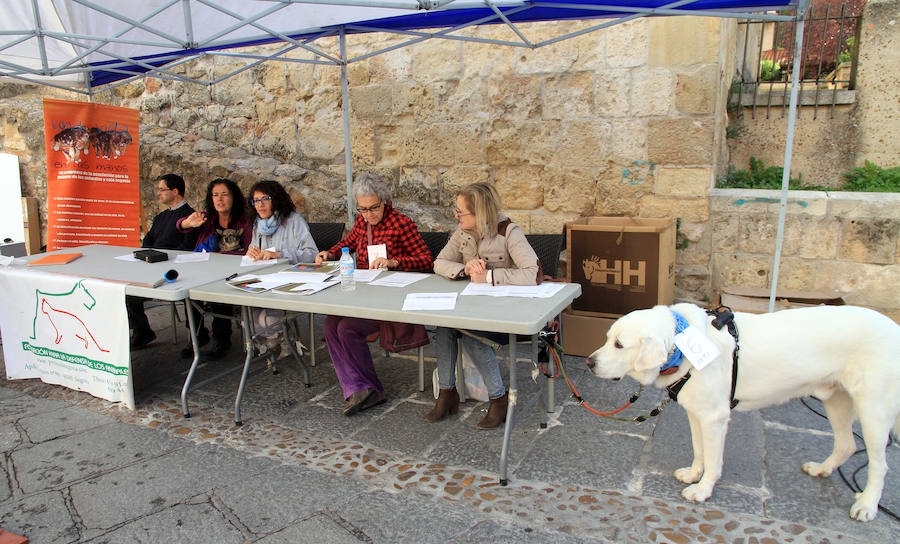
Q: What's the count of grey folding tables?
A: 2